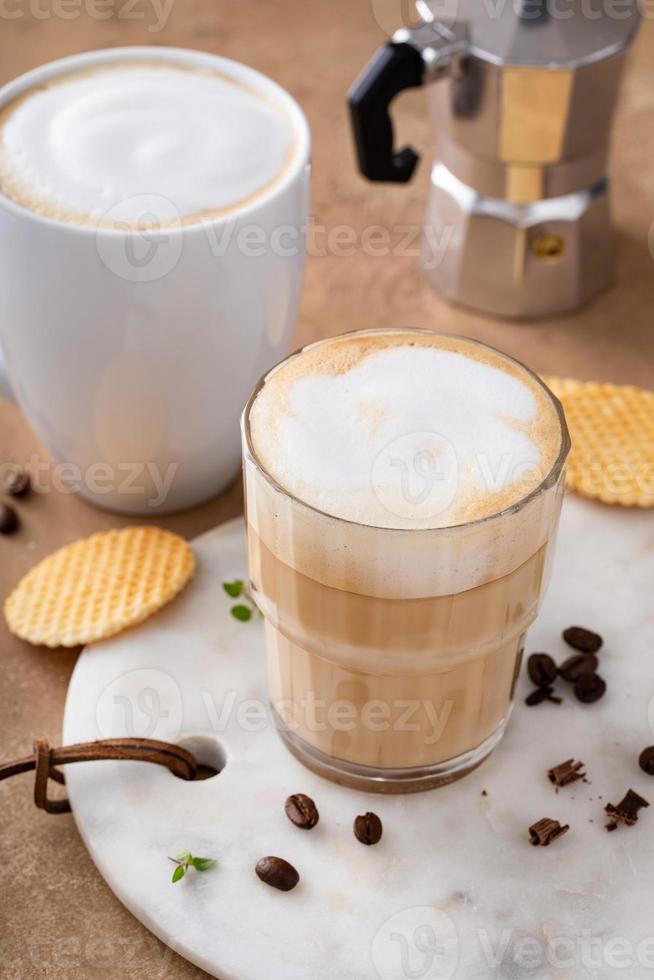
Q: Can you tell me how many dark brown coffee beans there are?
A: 10